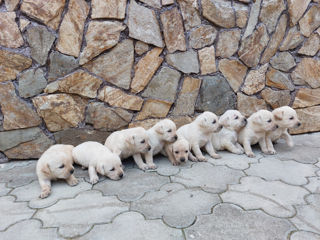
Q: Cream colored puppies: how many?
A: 9